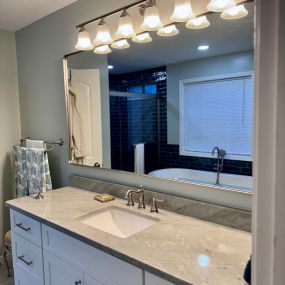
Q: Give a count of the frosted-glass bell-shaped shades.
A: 6